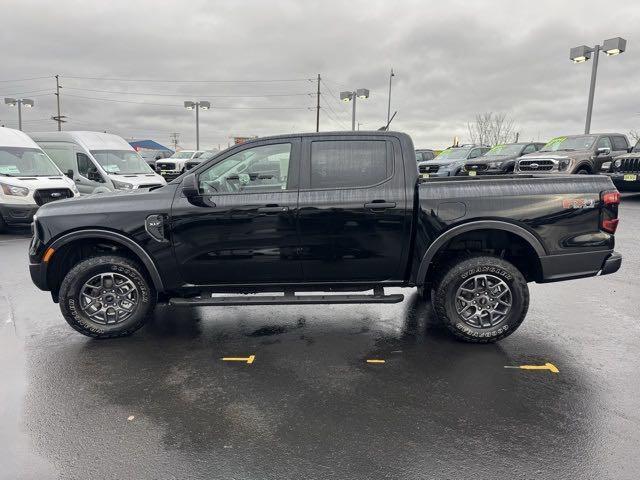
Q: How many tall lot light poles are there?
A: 4